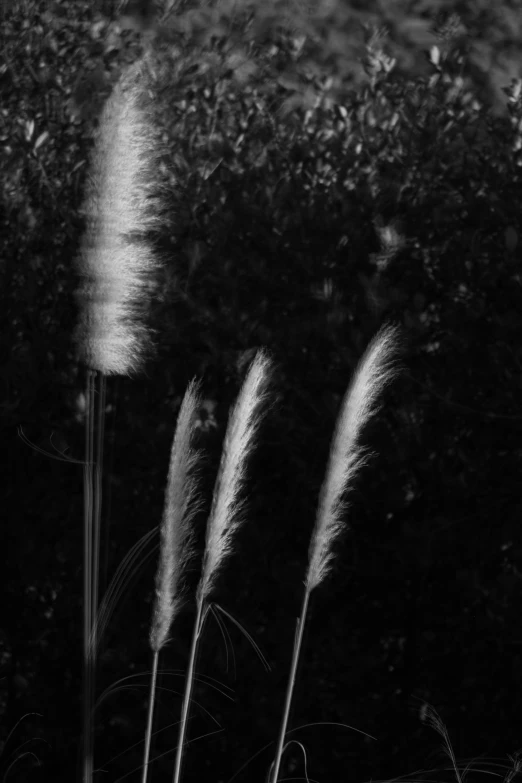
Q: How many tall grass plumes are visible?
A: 4